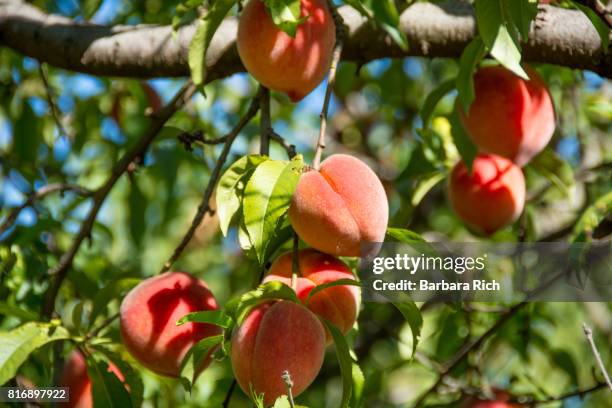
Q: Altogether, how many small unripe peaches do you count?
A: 0